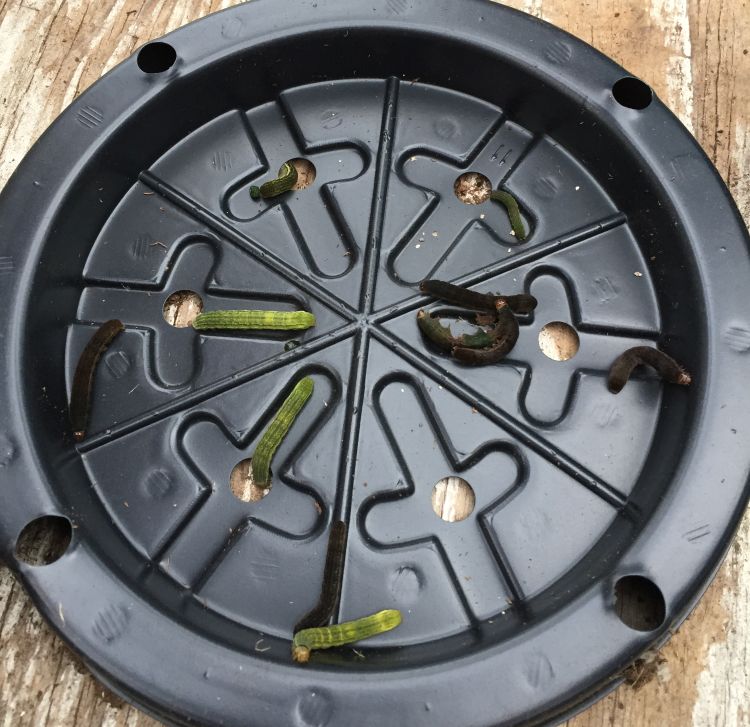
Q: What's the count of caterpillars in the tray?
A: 11